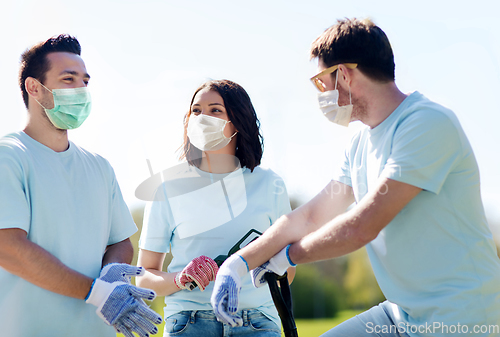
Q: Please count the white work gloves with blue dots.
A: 4